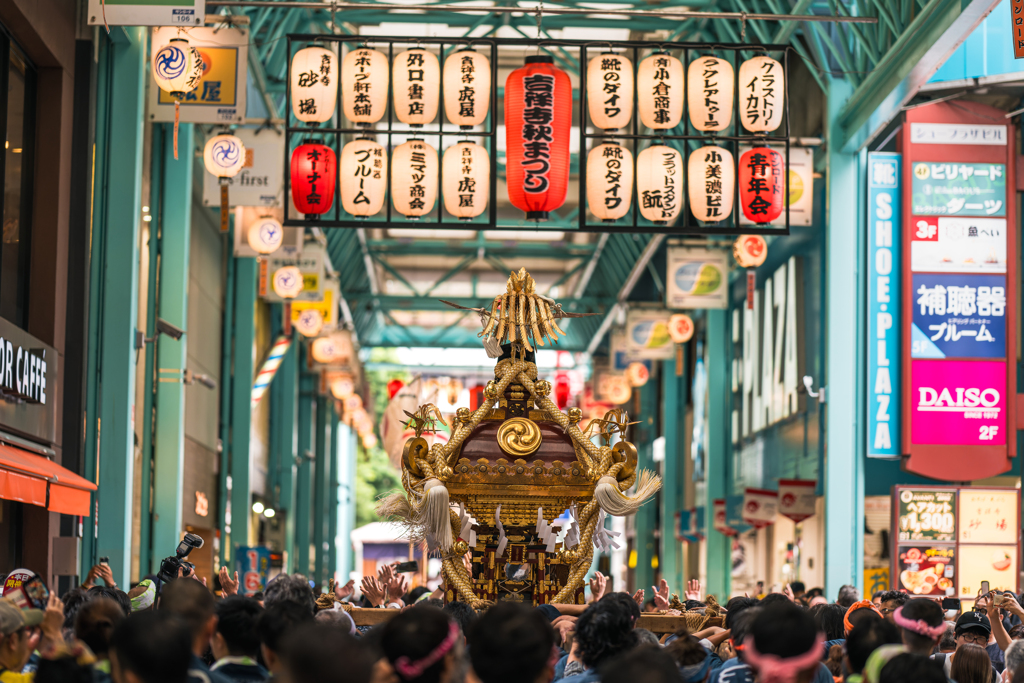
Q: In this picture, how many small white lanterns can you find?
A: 14